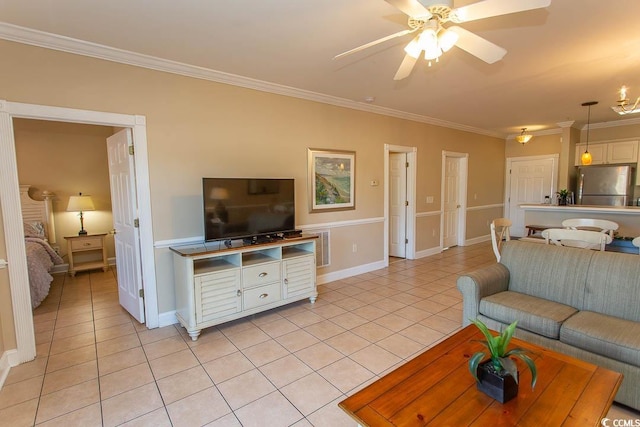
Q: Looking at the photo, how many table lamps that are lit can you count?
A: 1